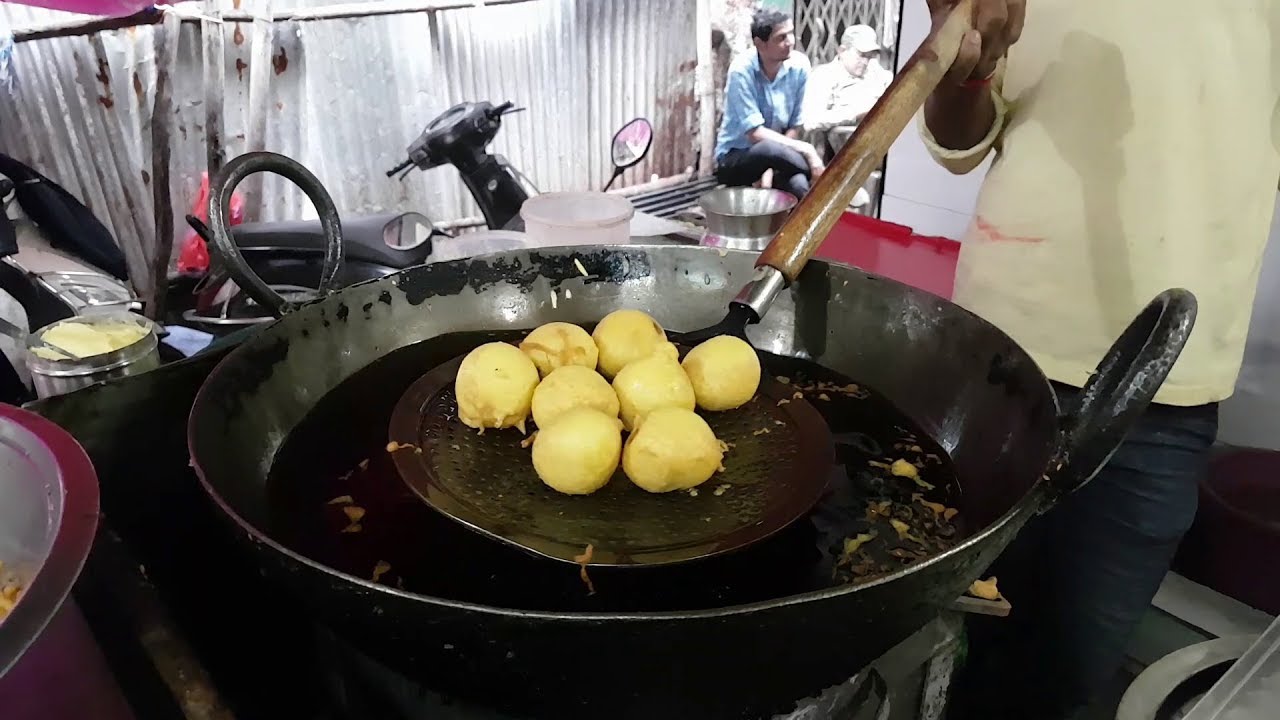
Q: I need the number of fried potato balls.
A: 8